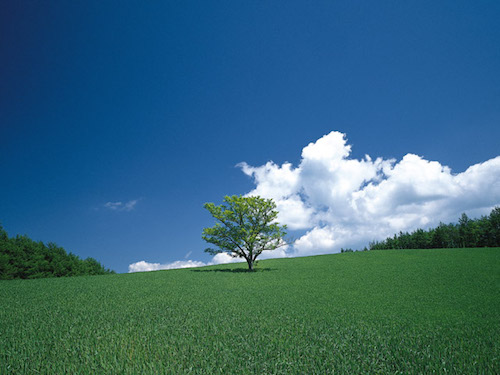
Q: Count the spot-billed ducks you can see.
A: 0